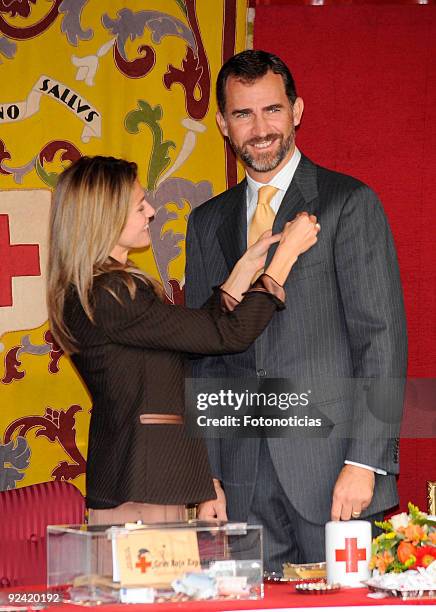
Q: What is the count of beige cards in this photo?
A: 1